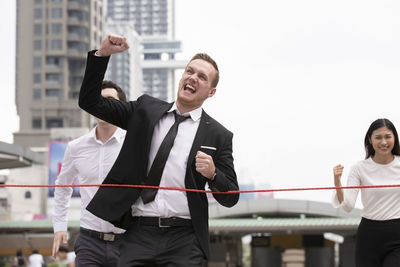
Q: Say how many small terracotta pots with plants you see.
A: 0